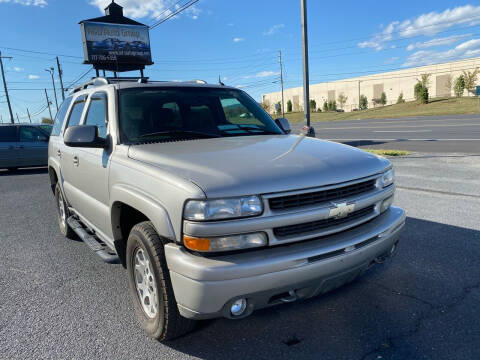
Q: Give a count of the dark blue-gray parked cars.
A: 1